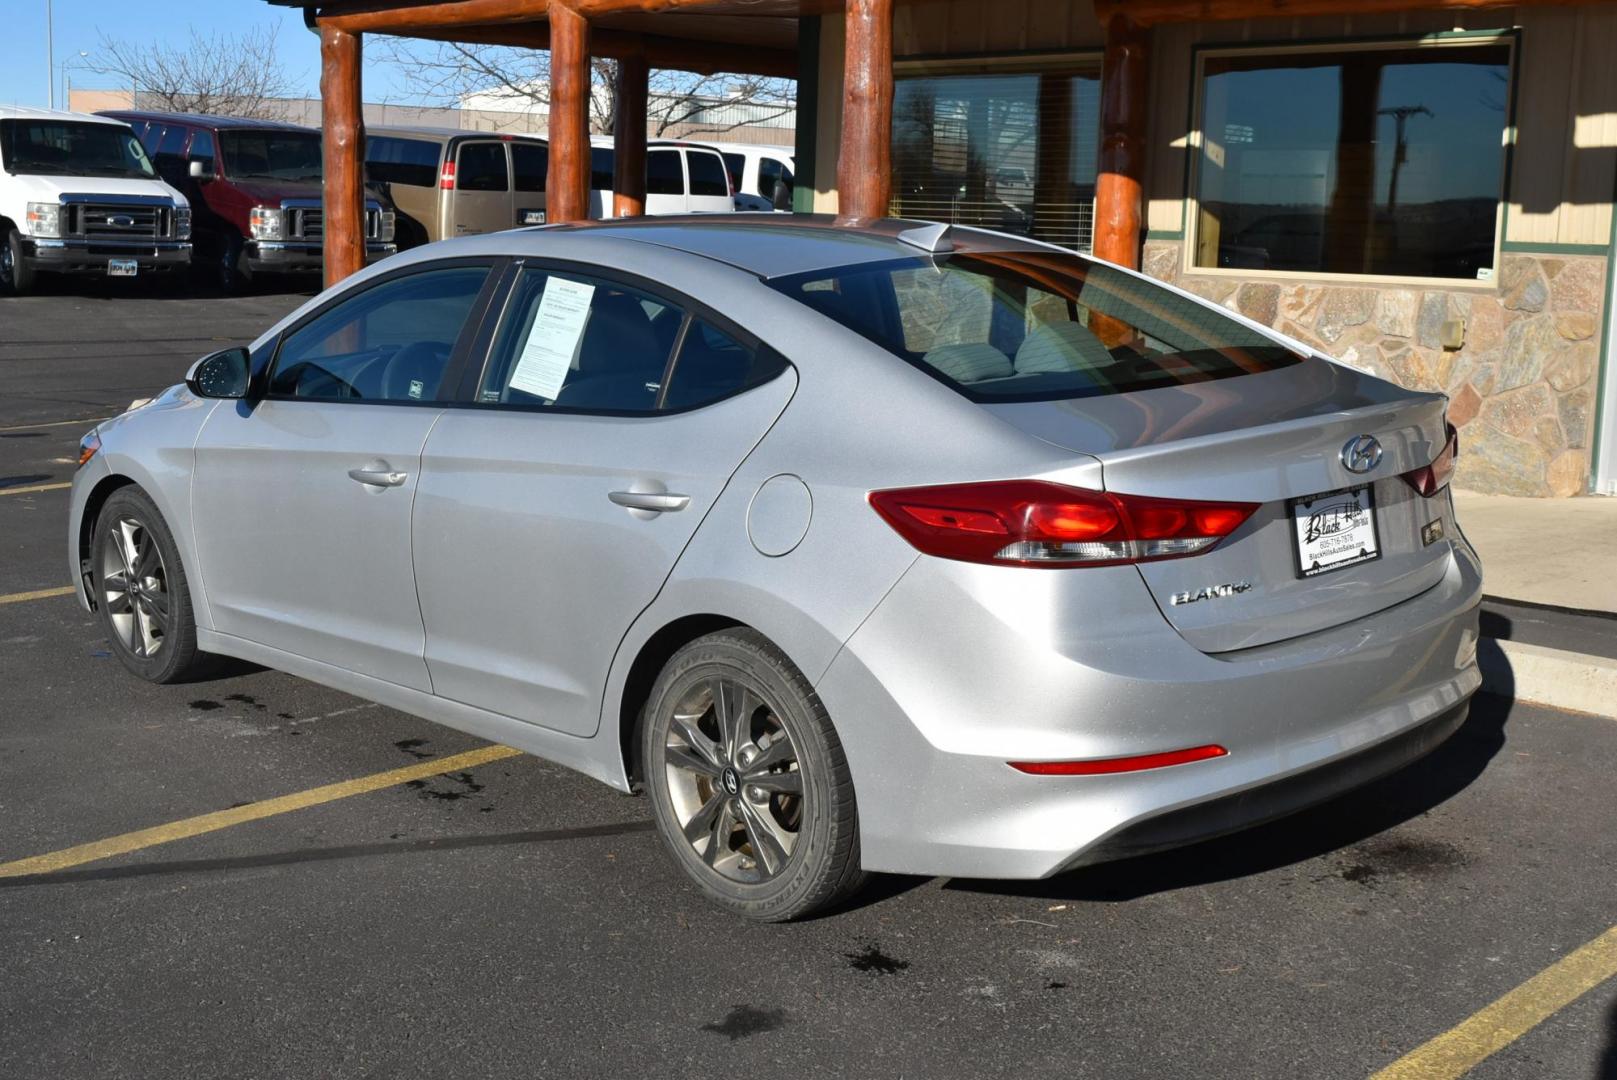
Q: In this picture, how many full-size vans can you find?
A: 5